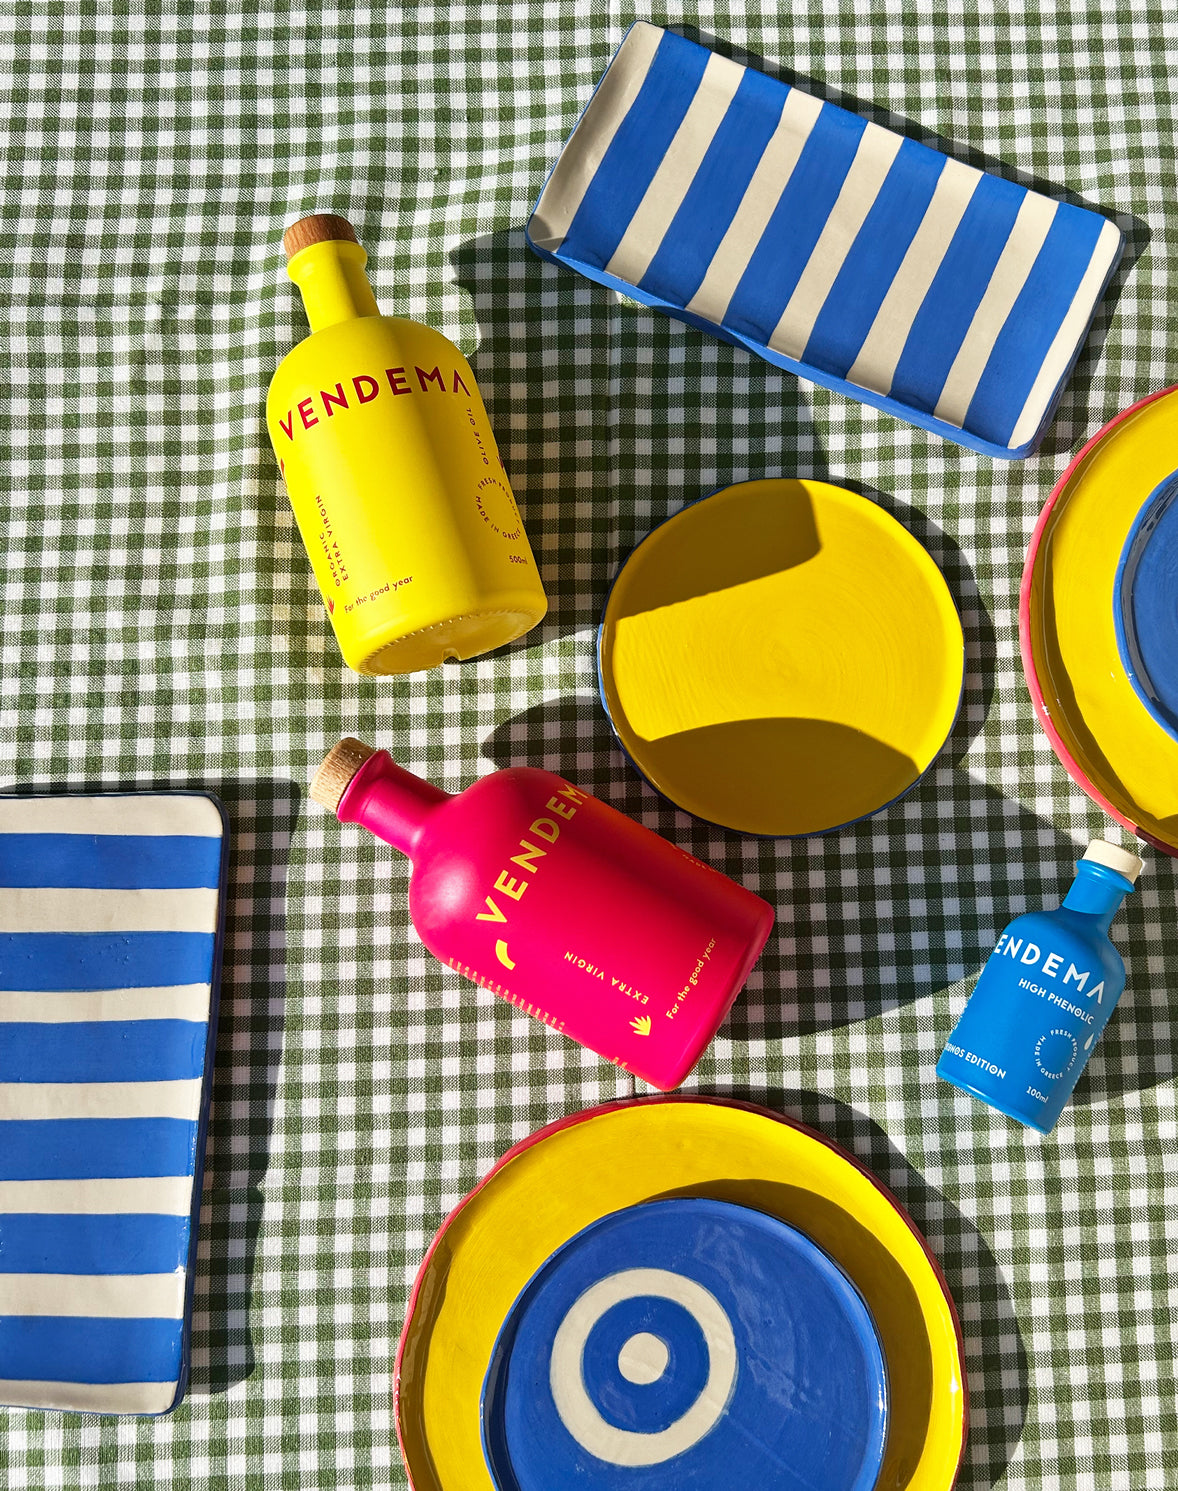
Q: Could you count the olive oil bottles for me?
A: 3